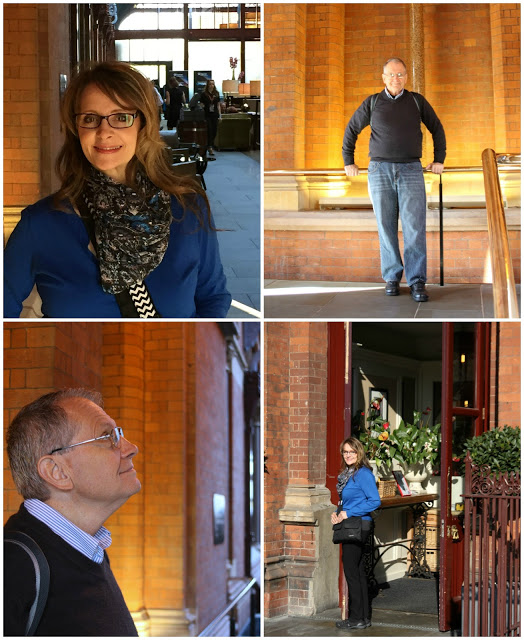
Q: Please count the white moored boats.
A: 0